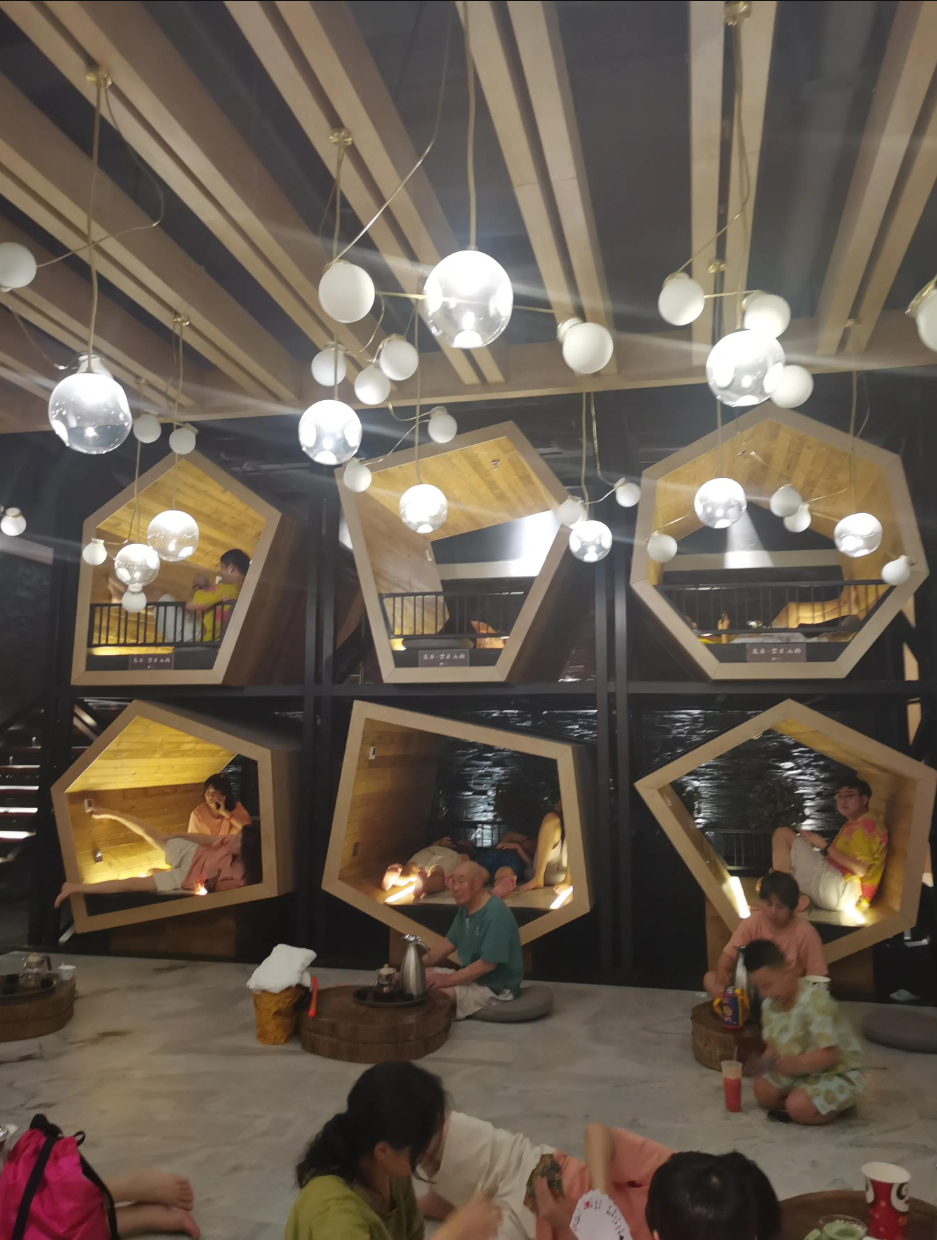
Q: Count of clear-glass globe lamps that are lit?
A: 10